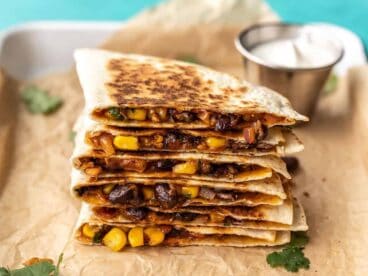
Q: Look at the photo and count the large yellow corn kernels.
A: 9